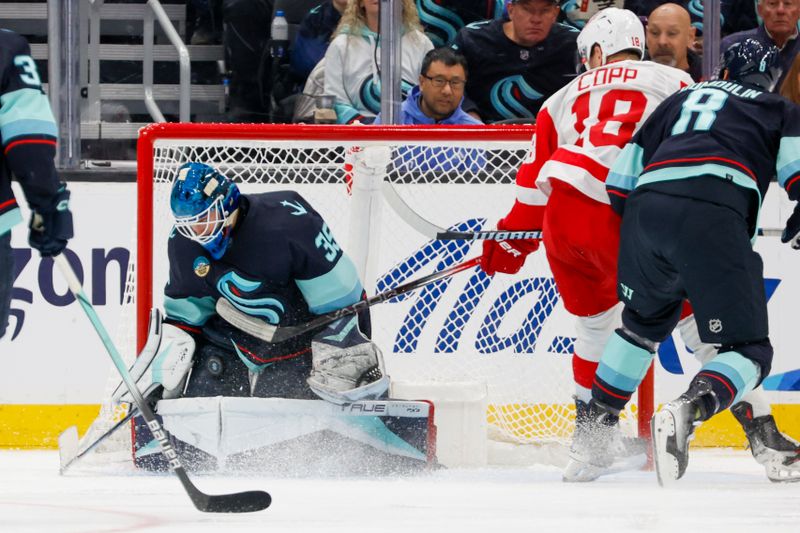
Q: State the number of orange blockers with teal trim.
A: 0